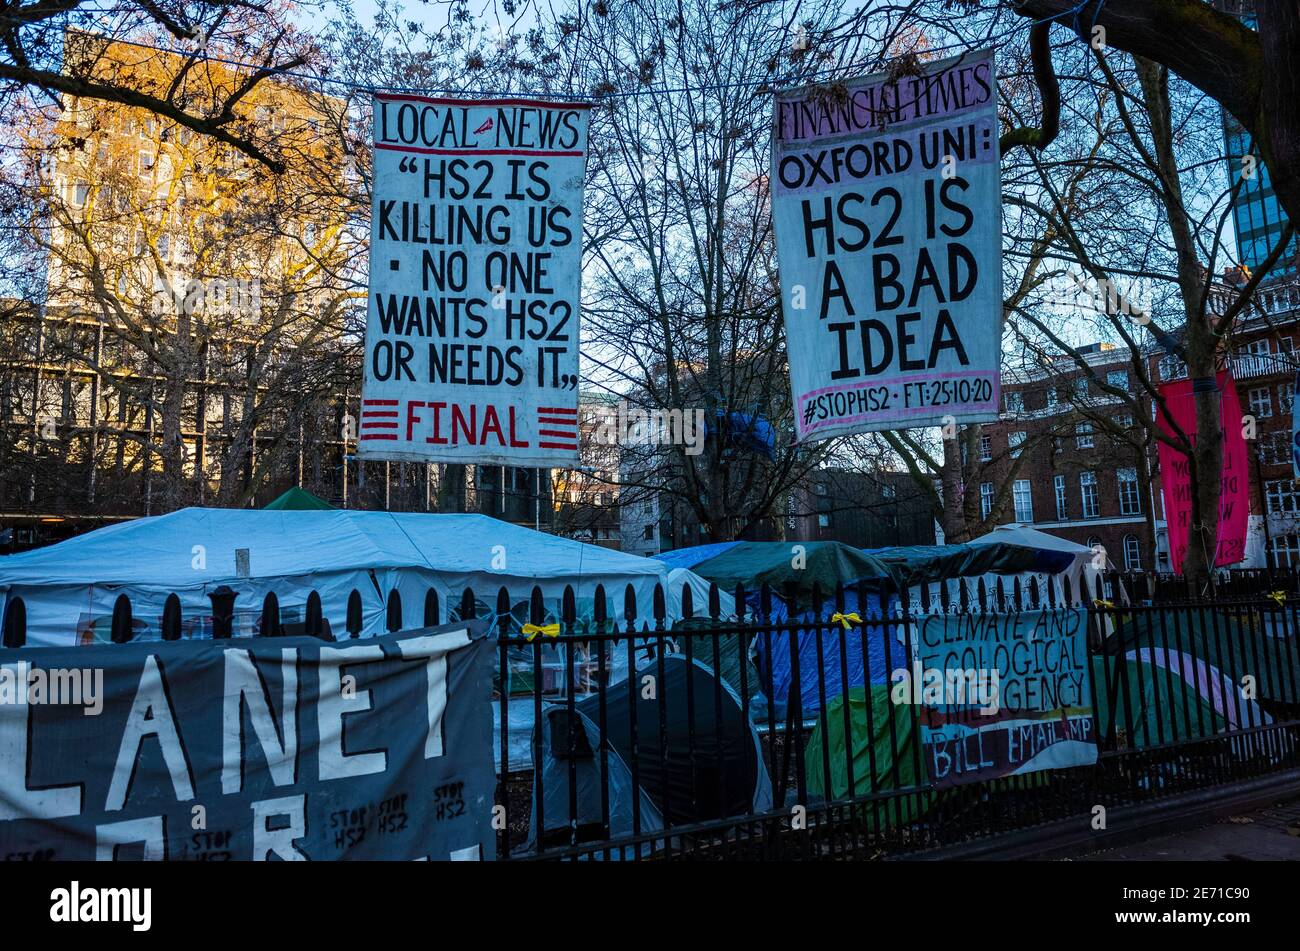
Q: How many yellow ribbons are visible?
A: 4